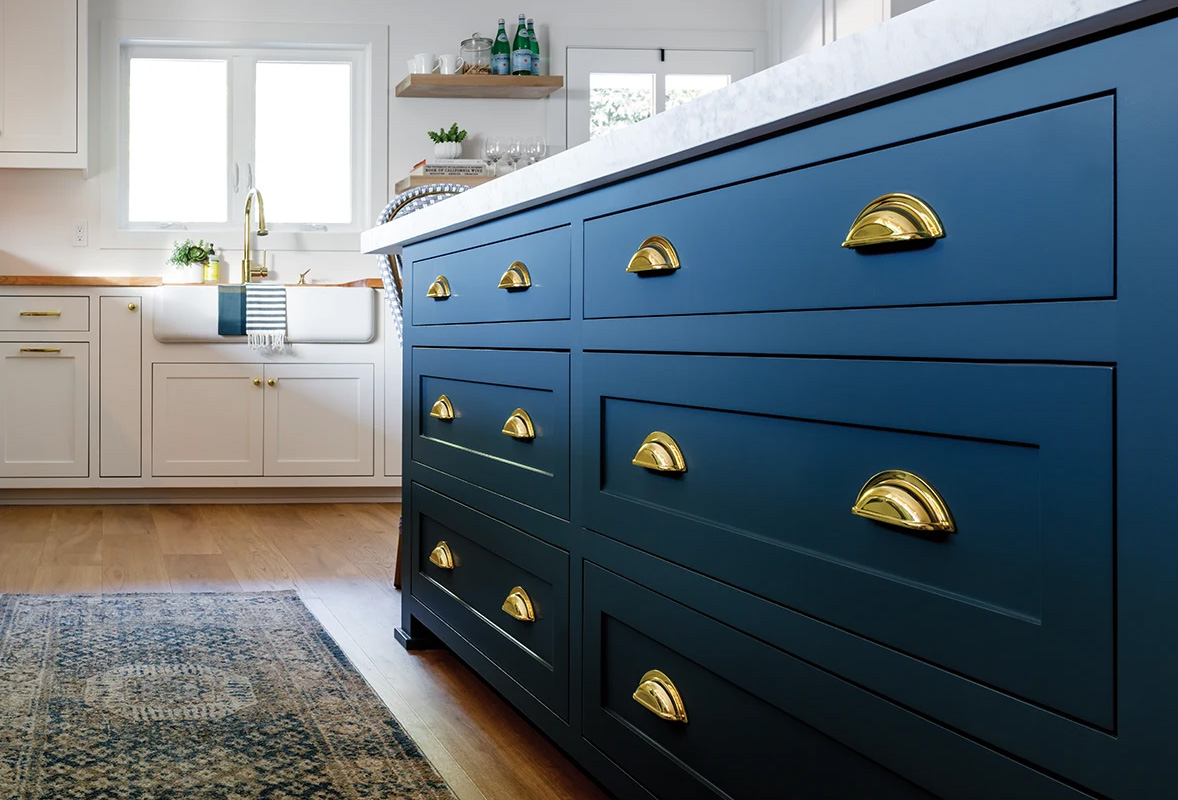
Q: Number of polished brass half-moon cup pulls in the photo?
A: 11